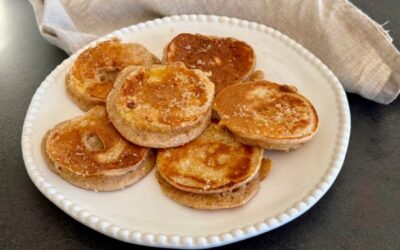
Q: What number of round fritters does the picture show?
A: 6